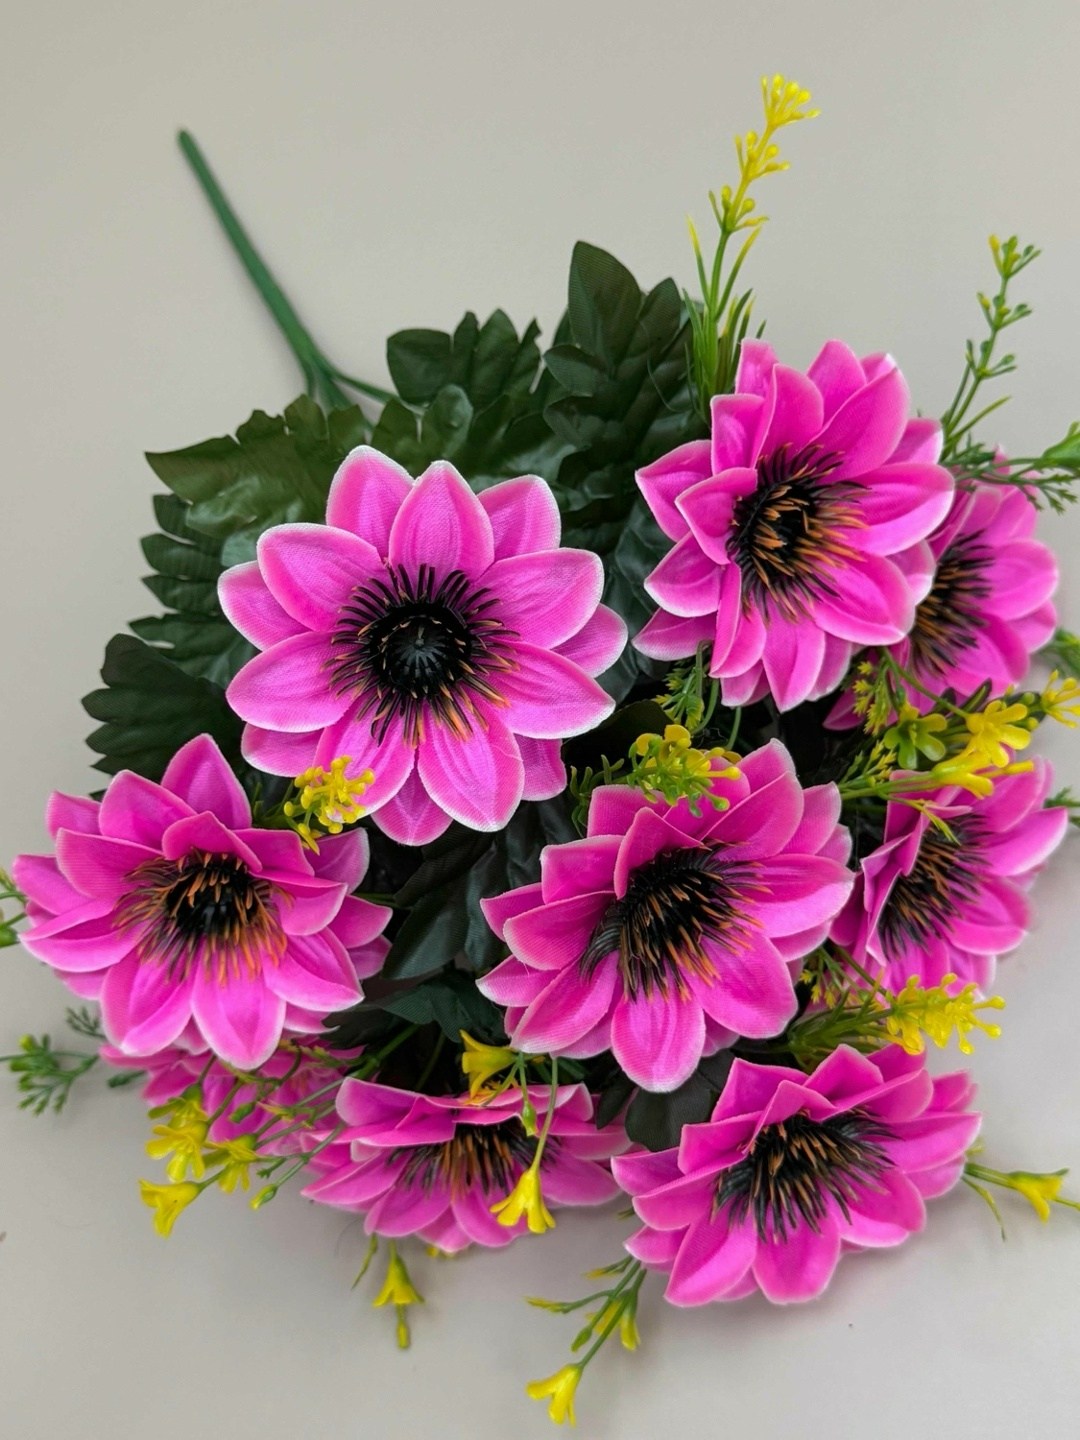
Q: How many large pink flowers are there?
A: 9